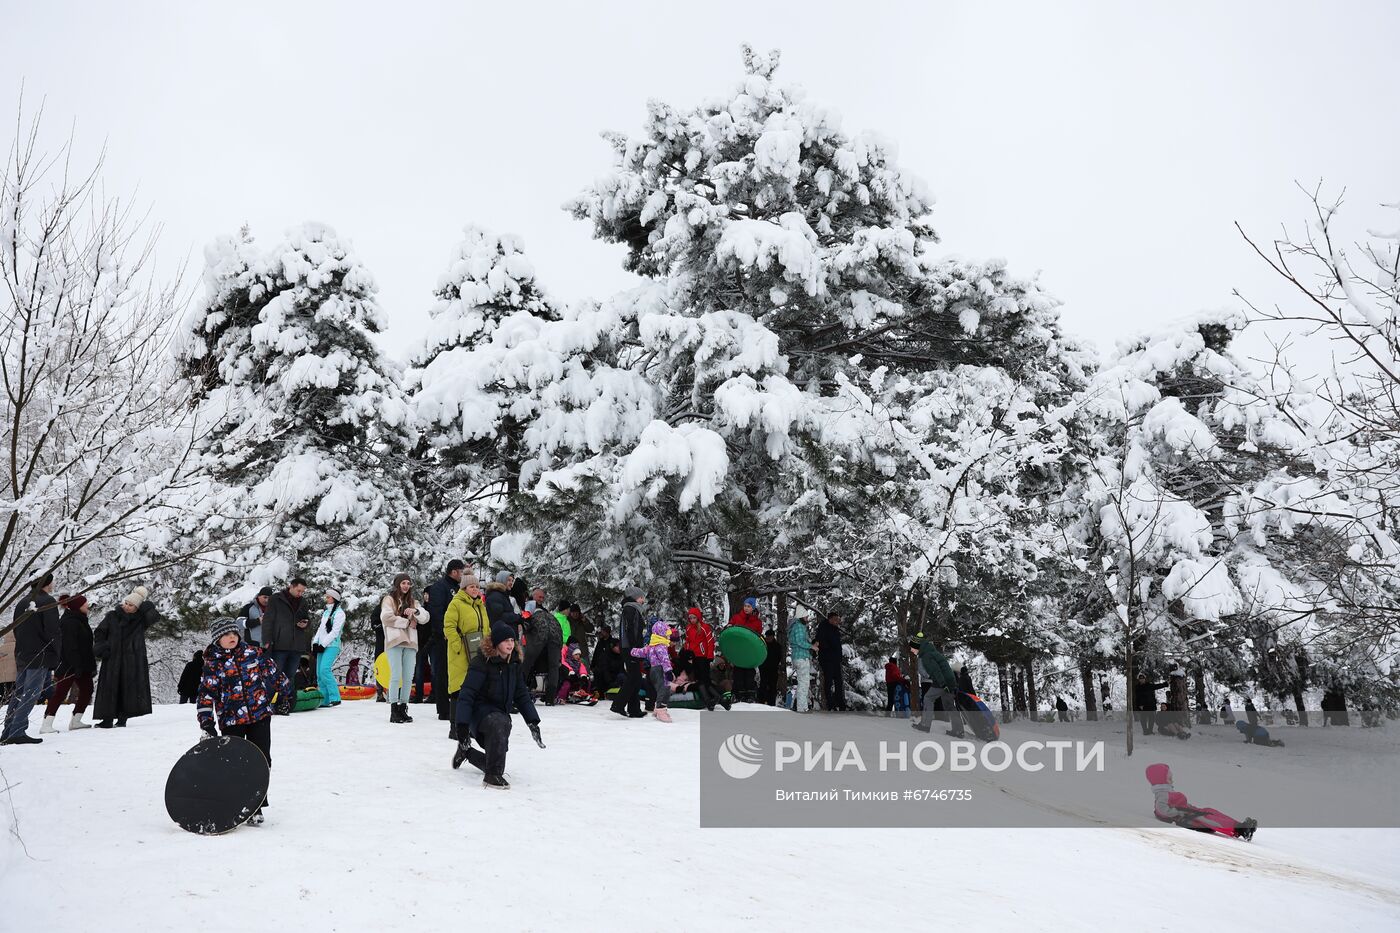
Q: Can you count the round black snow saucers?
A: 1